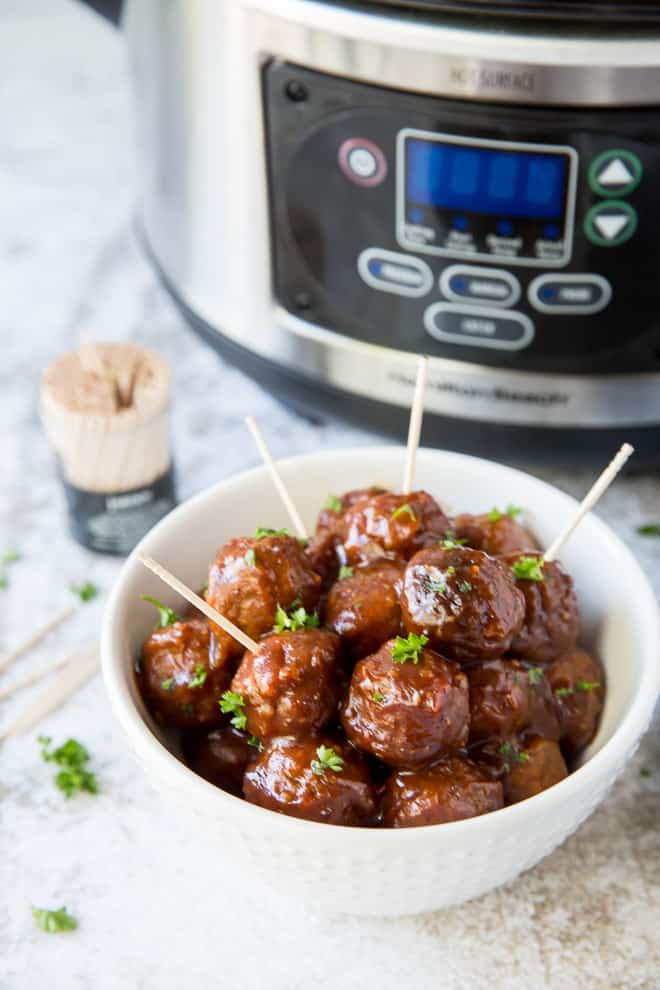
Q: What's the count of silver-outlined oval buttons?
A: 4